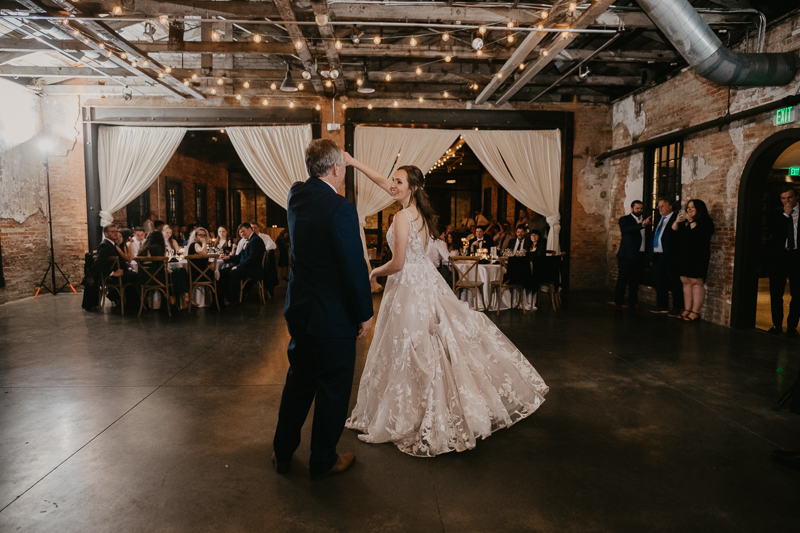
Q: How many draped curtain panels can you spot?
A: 4